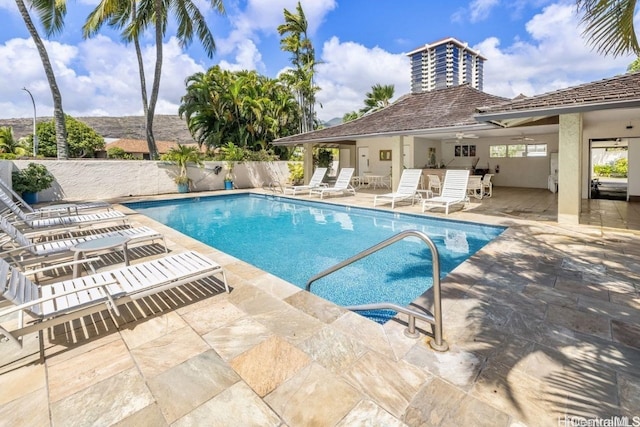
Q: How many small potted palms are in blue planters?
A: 2